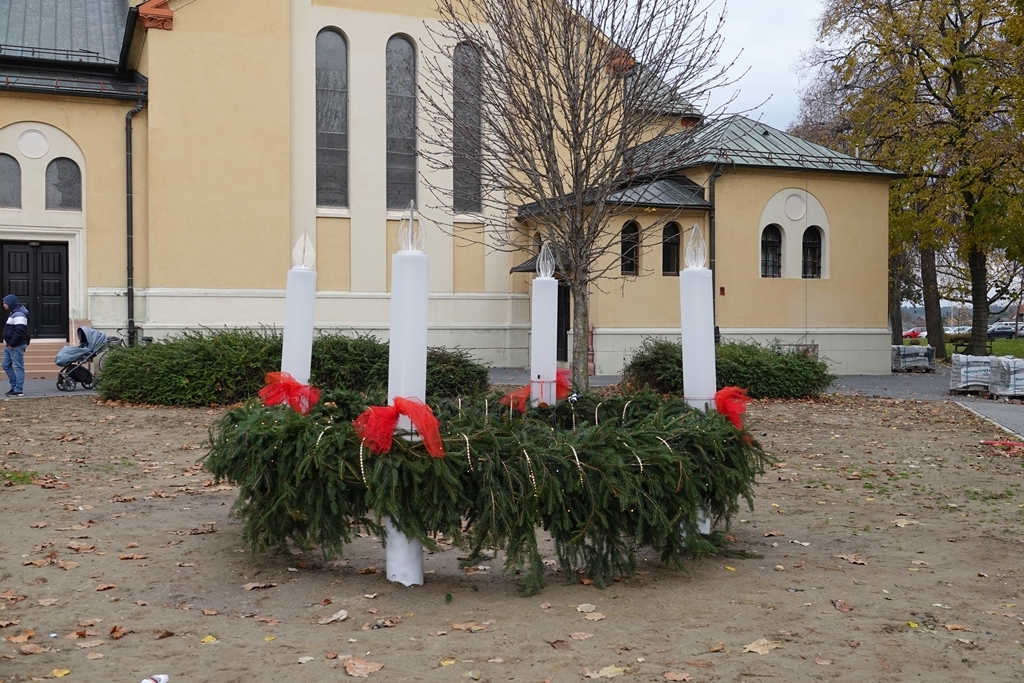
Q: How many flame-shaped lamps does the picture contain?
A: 4